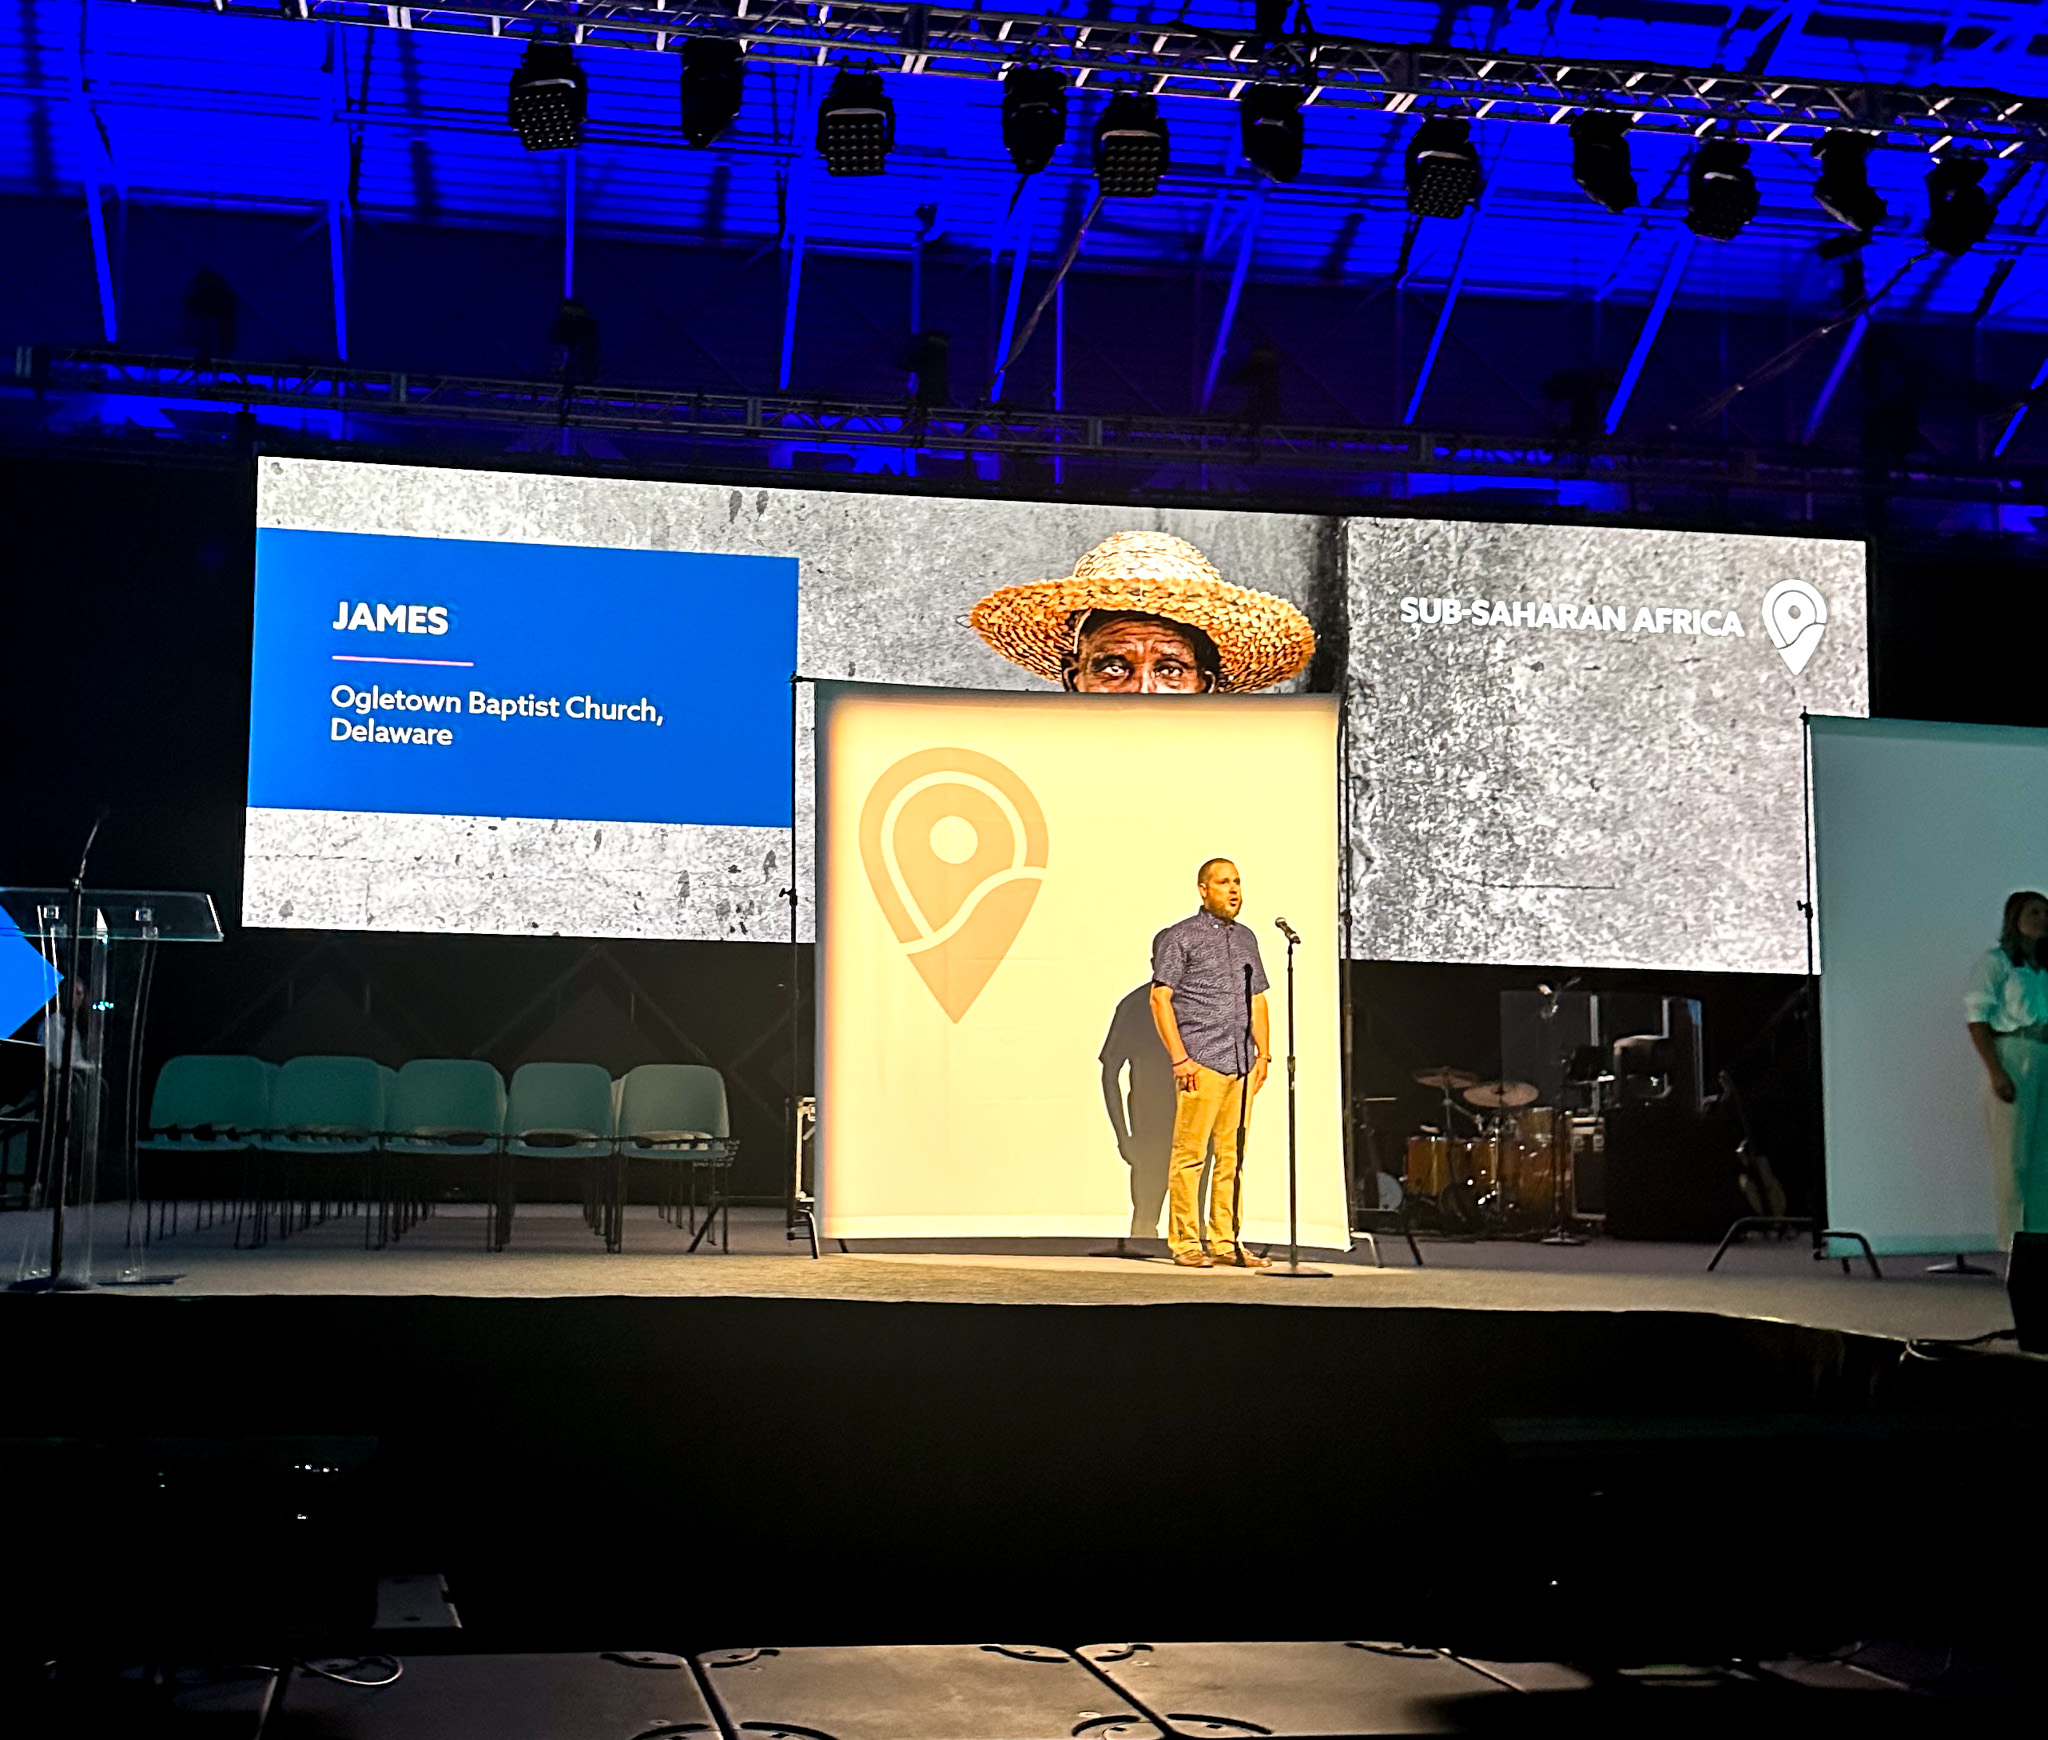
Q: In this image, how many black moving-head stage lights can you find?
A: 11